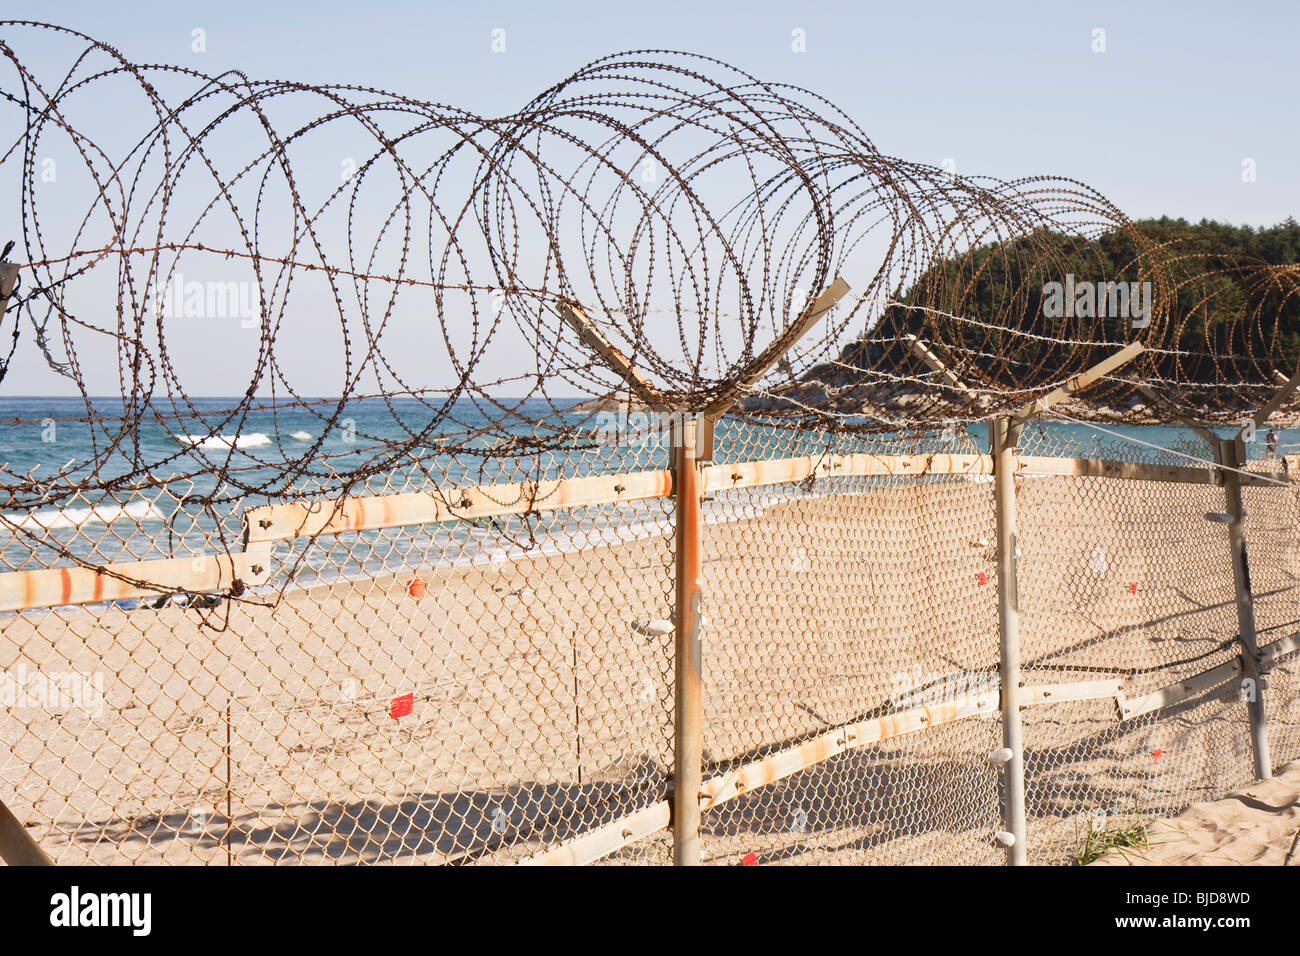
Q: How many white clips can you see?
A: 4